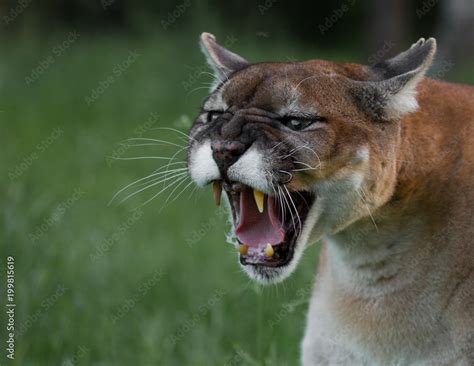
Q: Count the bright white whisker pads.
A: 2